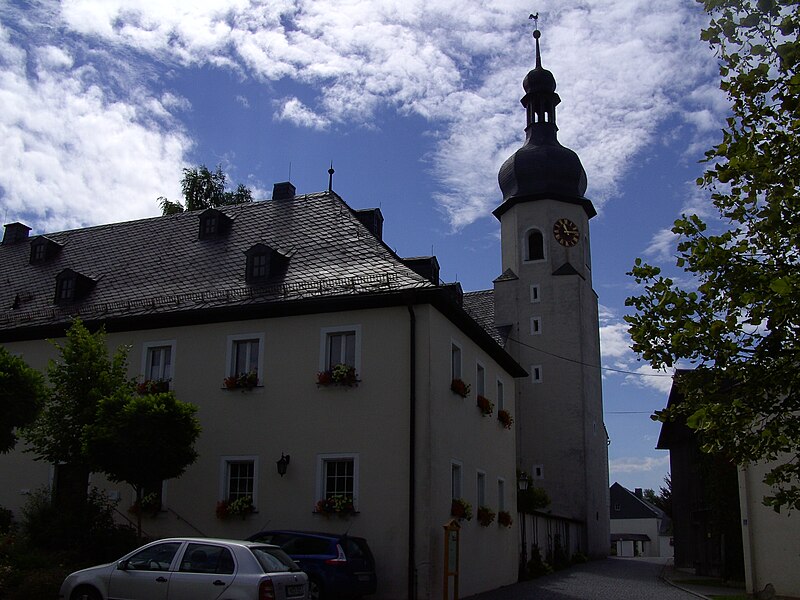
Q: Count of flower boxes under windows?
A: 12